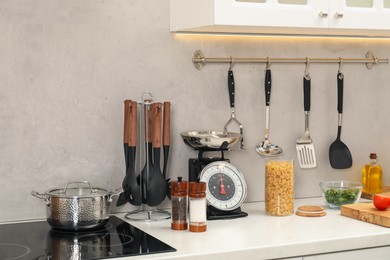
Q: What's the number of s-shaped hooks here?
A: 4